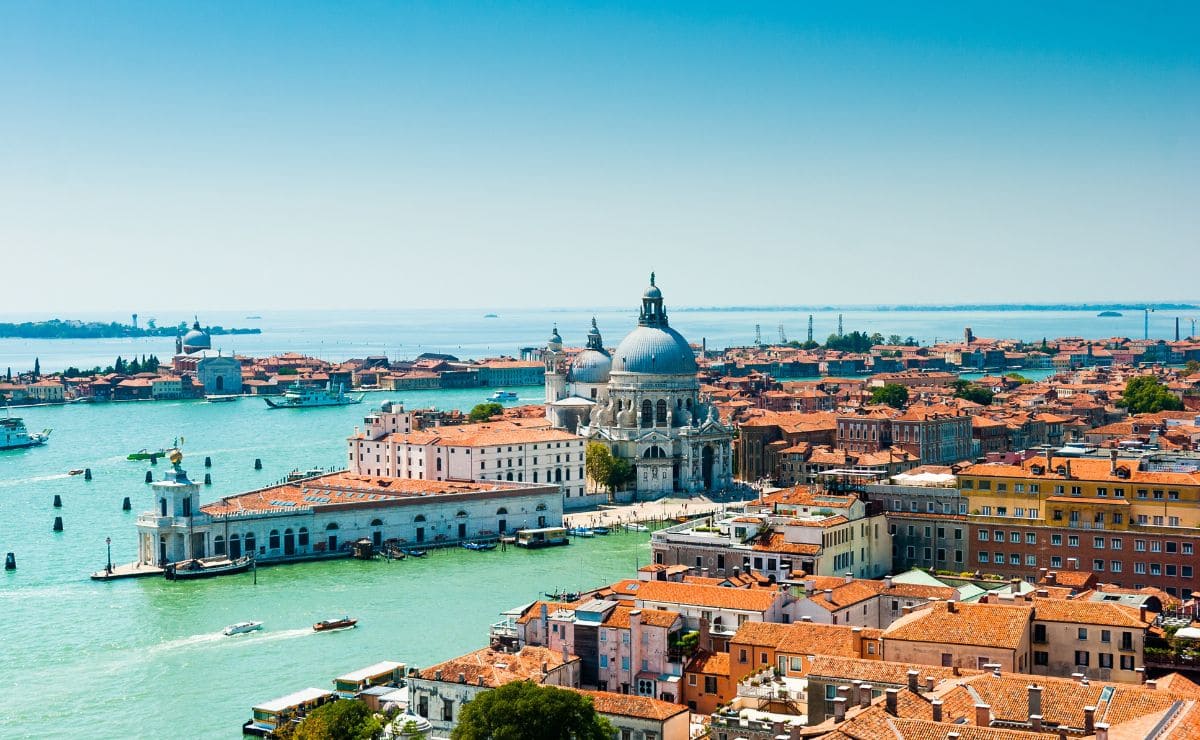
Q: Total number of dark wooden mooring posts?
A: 10